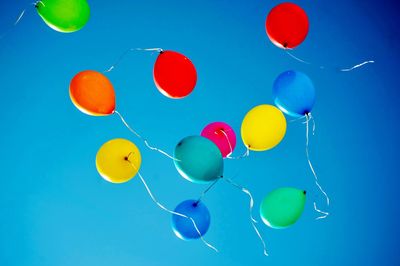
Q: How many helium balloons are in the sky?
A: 11